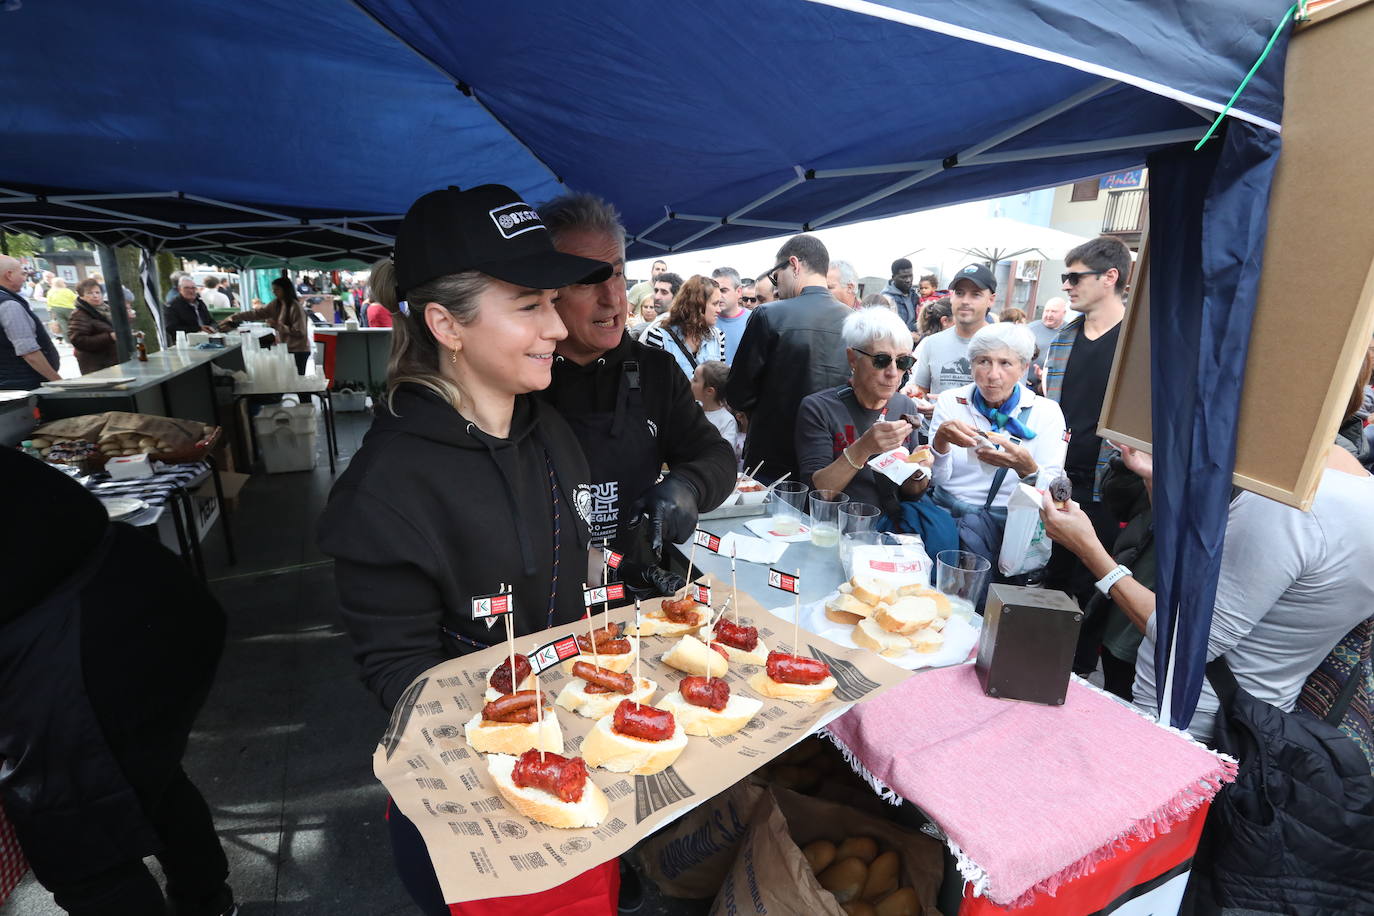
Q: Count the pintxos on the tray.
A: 11